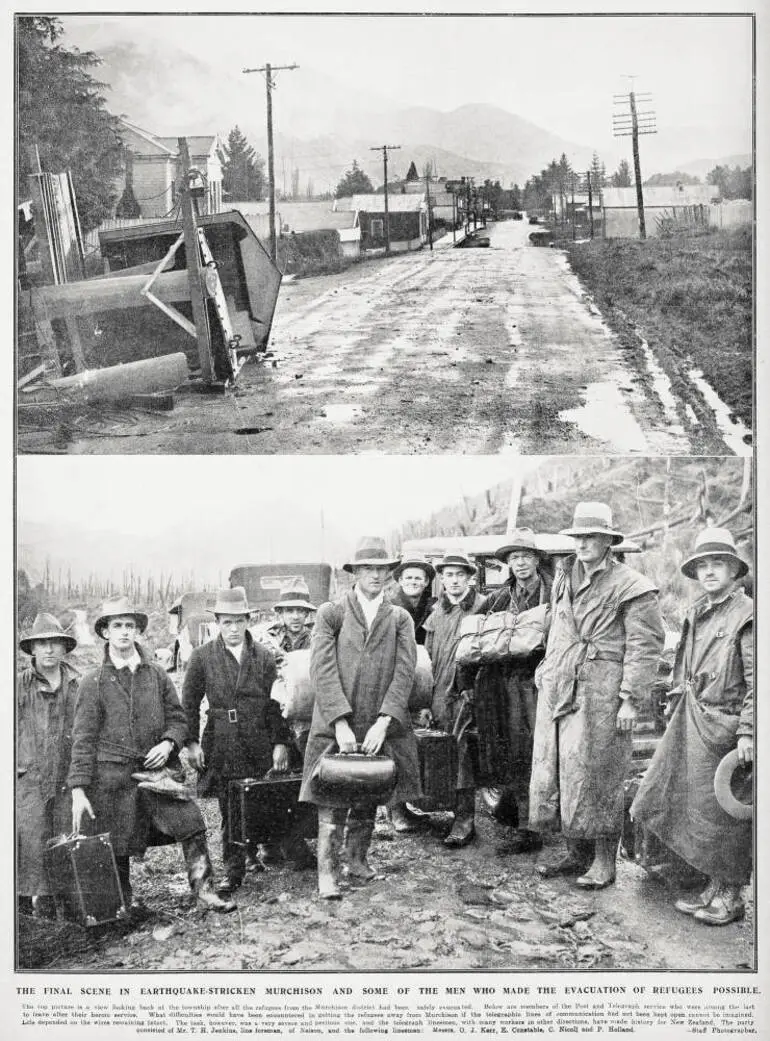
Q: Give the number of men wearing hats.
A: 10